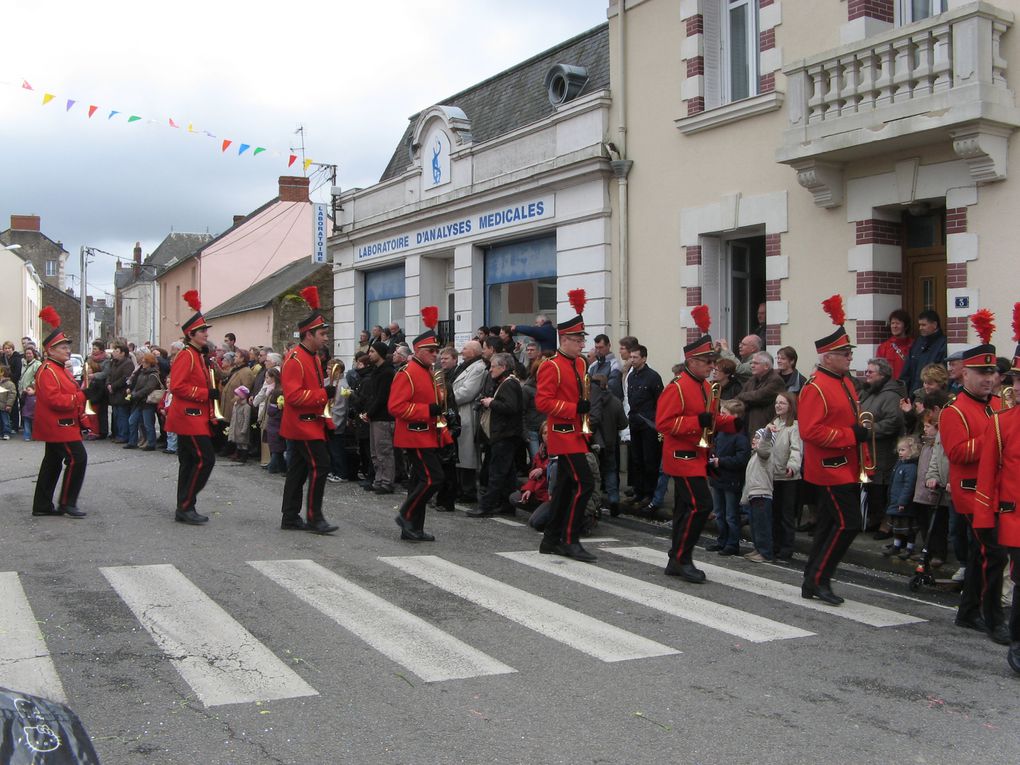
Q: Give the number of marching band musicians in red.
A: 9